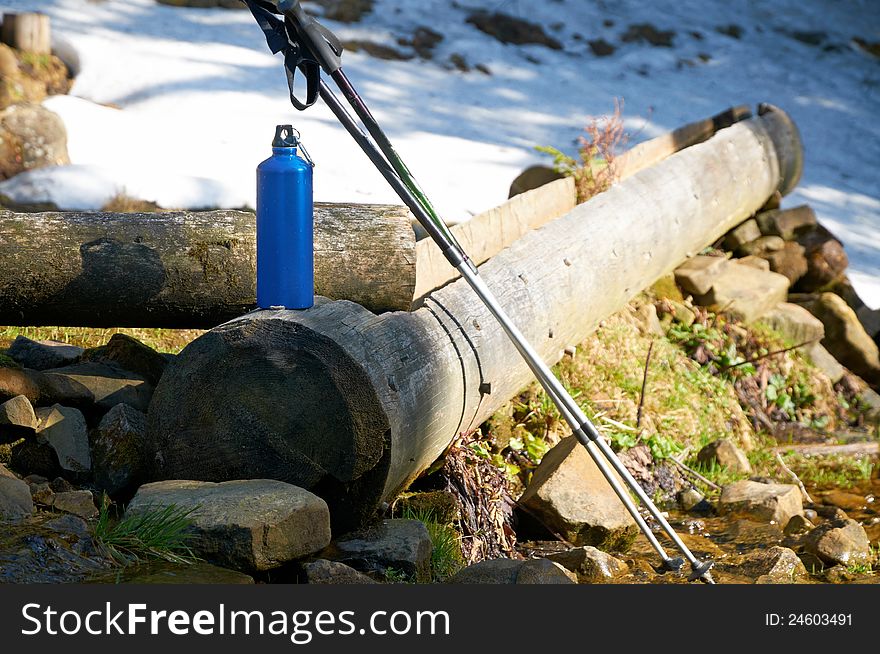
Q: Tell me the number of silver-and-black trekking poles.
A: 2